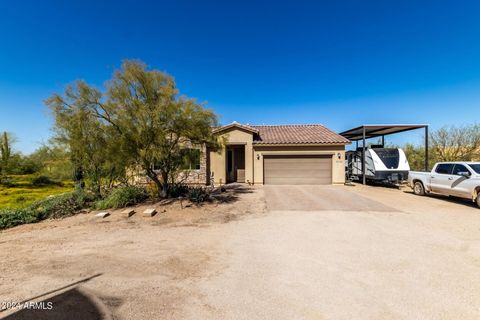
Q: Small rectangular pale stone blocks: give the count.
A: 3